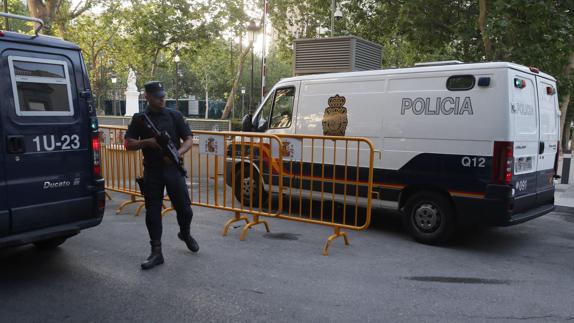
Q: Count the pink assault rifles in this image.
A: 0